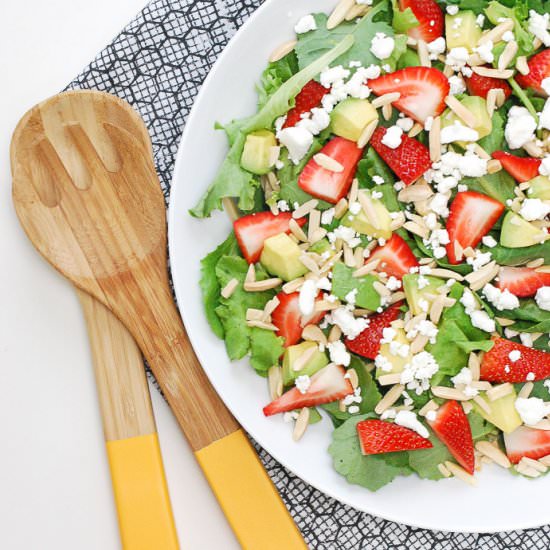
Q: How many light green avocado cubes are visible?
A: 12